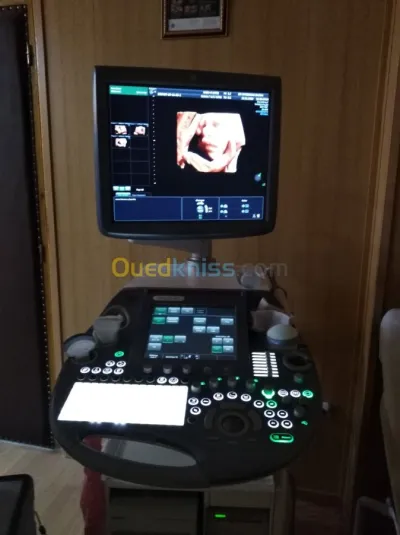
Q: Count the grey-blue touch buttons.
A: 13